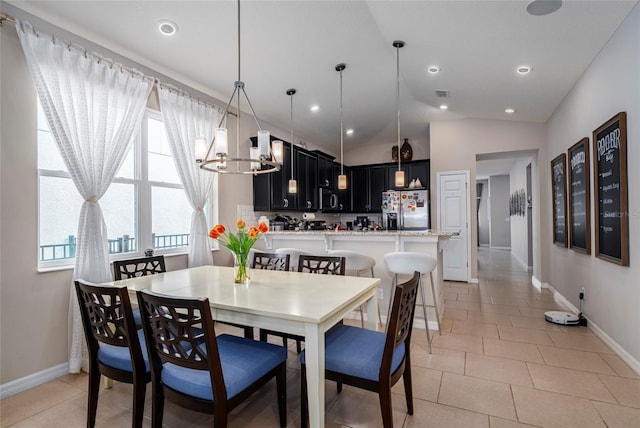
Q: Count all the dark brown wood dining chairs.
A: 6